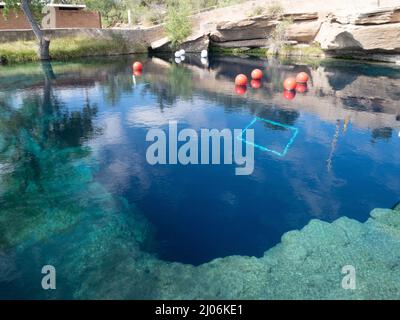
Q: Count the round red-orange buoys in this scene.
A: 5